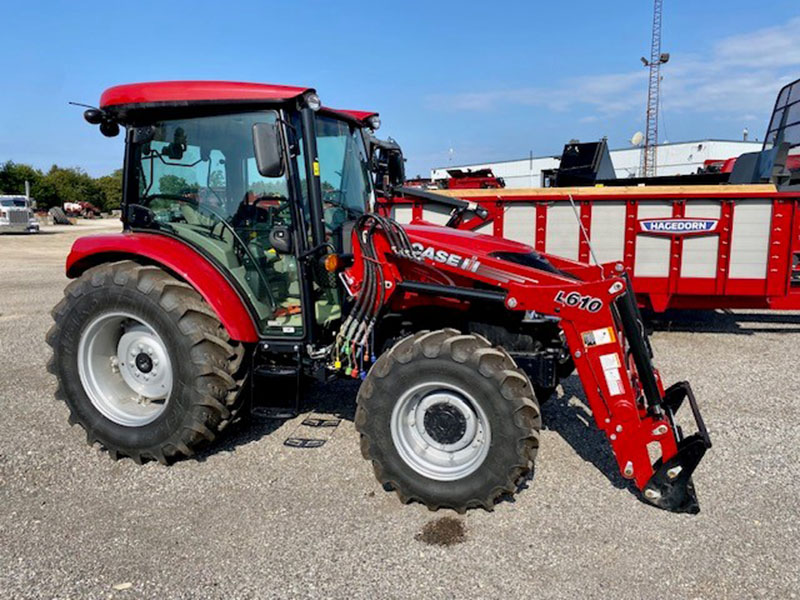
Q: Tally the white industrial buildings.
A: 1